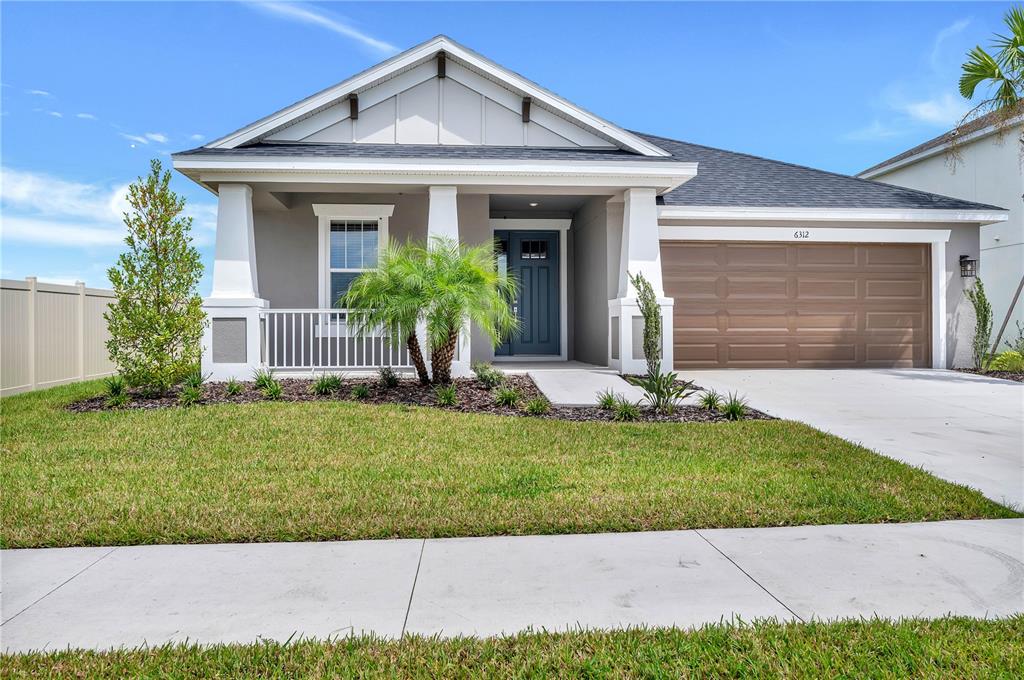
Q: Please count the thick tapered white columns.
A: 3